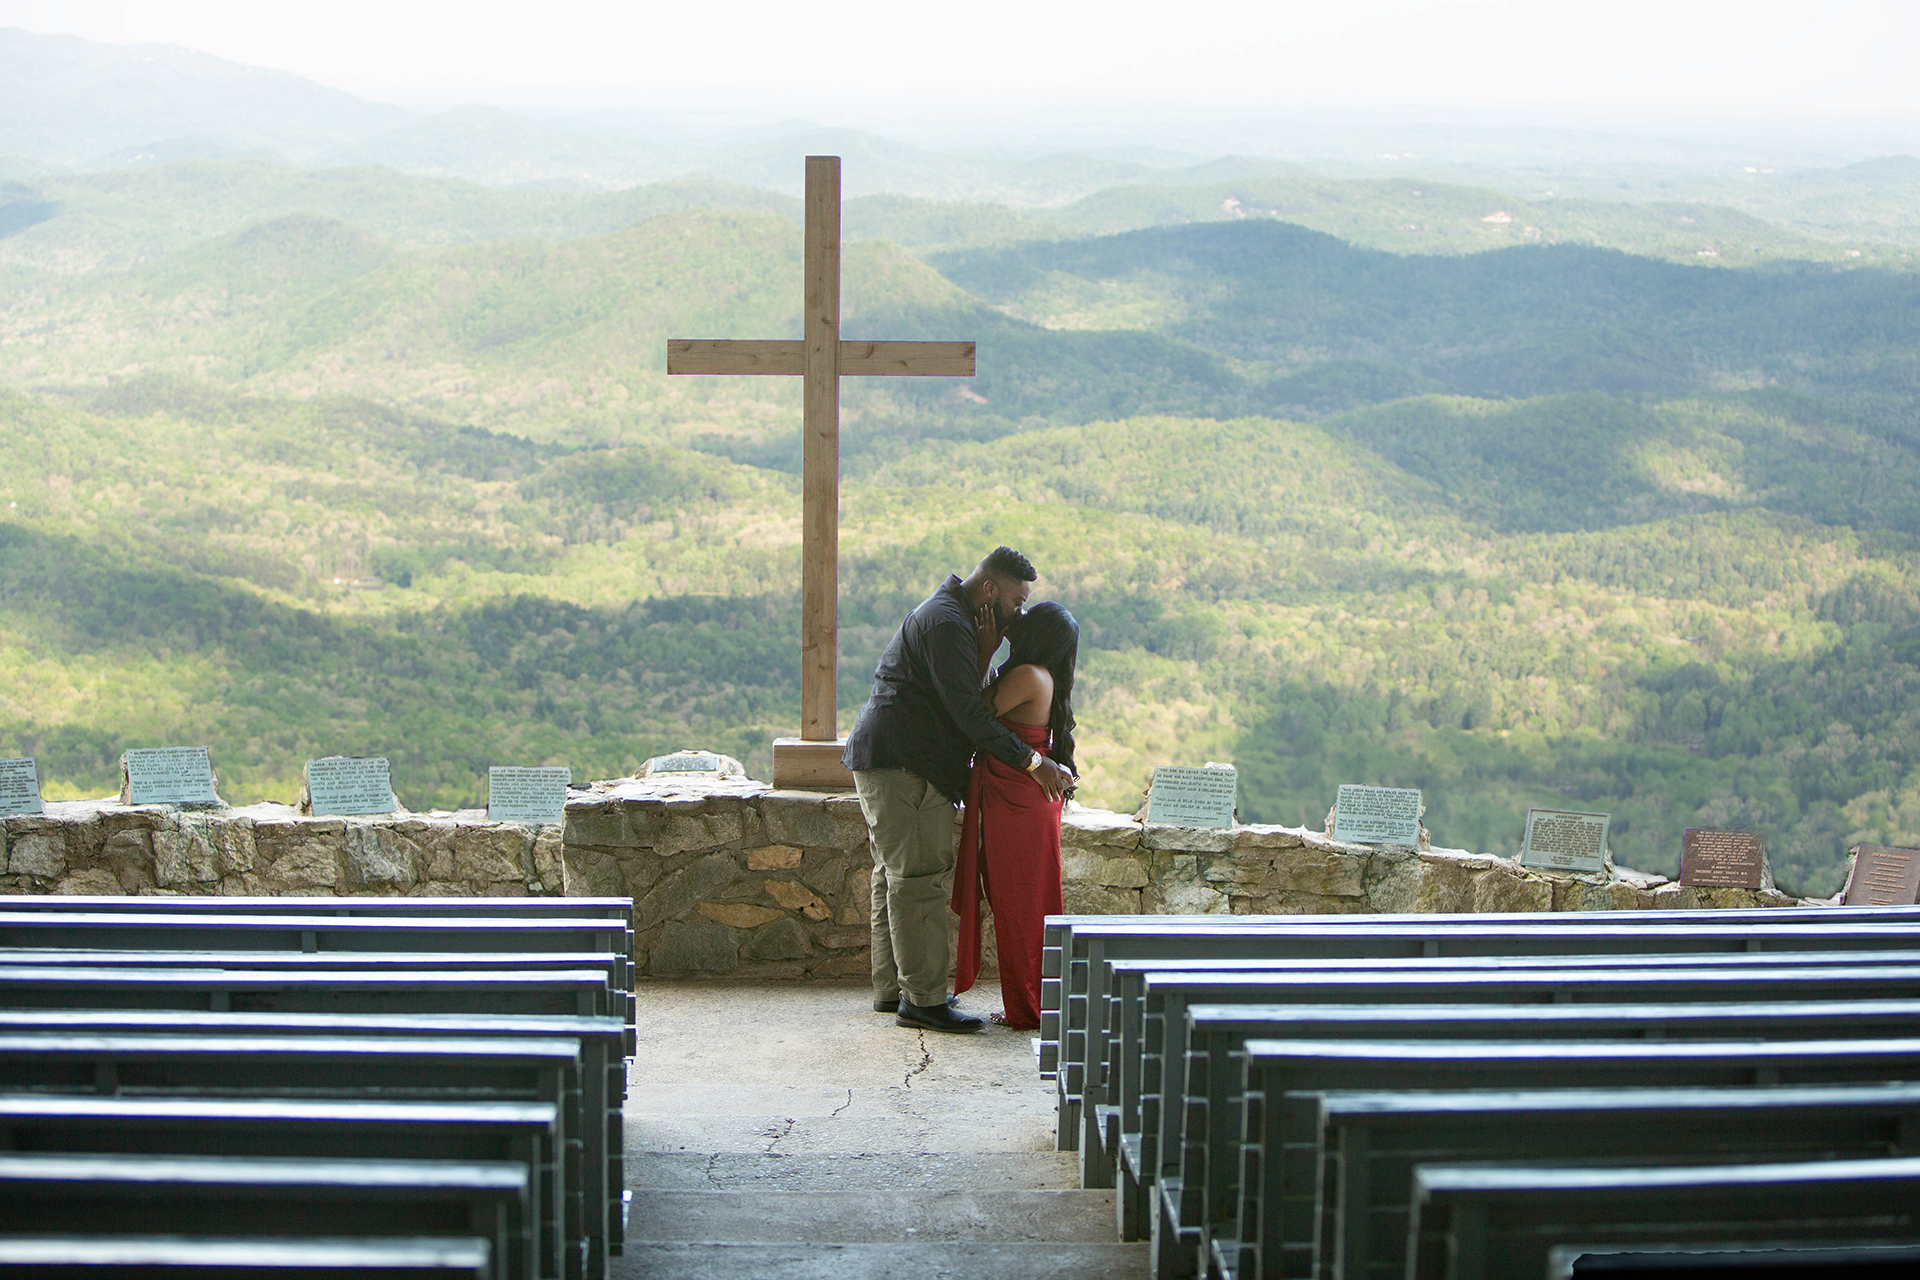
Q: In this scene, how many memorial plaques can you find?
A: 10